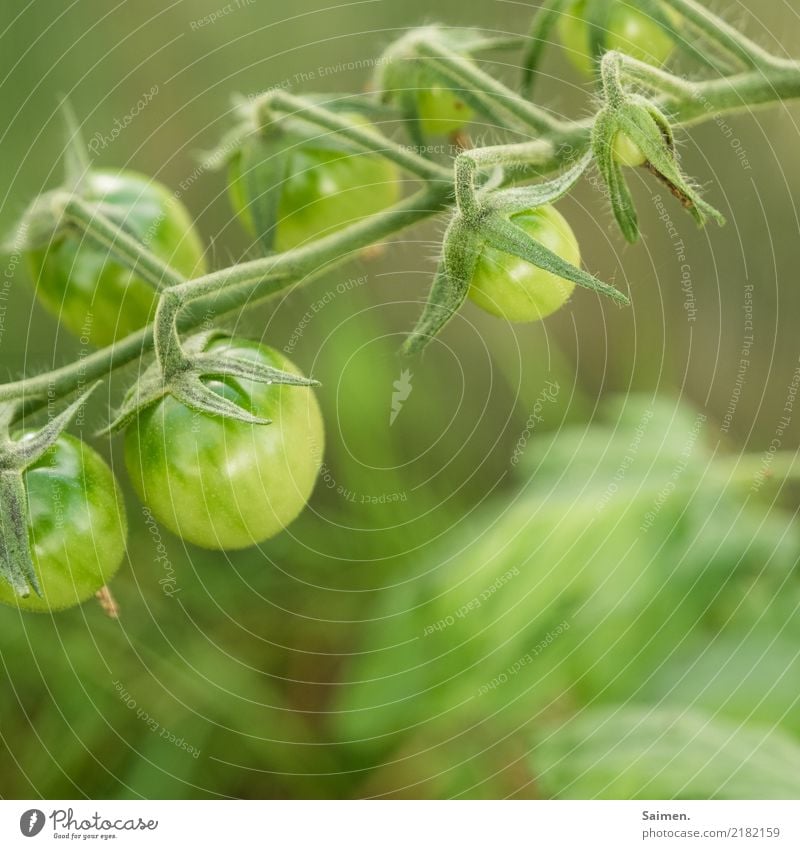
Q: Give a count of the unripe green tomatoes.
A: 8